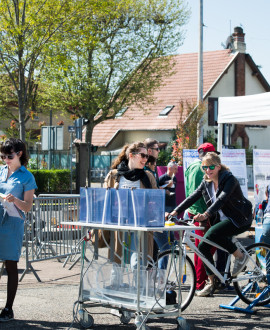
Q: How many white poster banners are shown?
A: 3